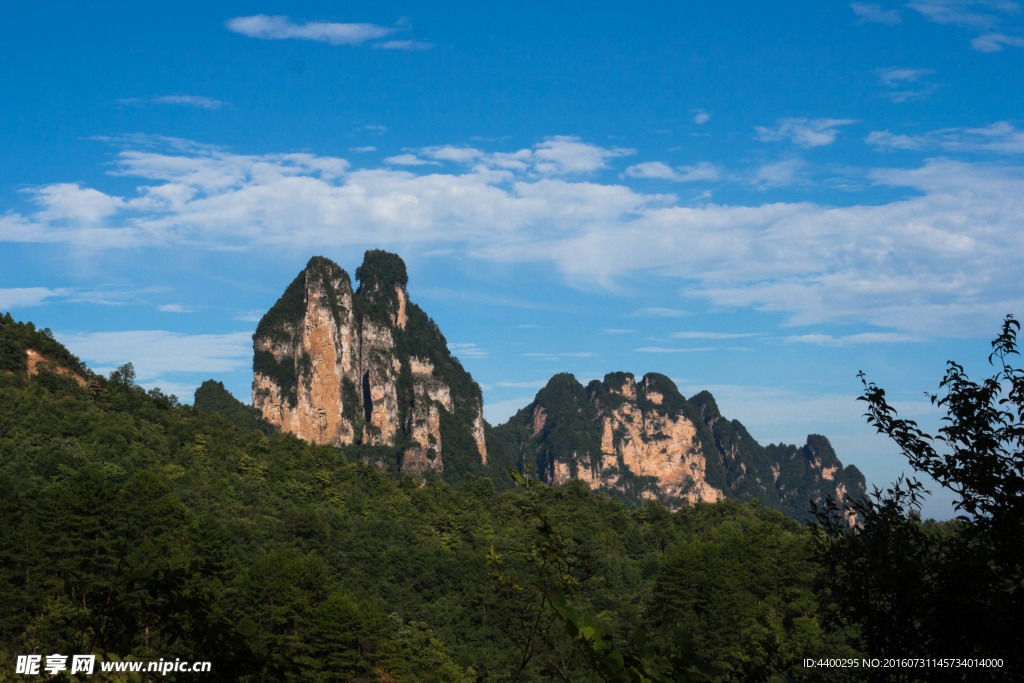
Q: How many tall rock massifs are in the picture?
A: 2